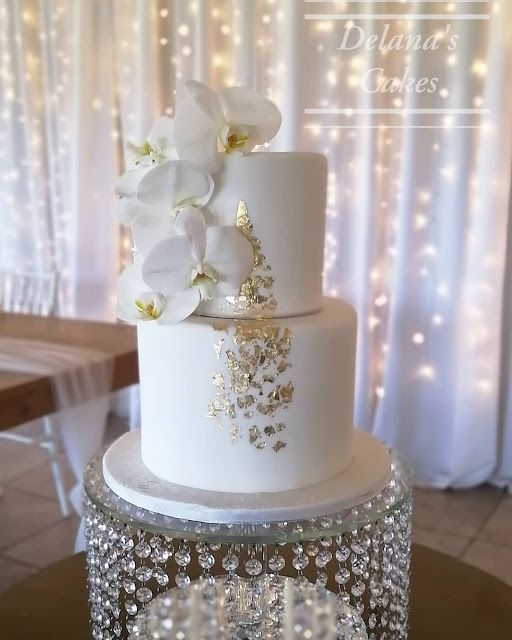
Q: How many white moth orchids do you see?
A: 5